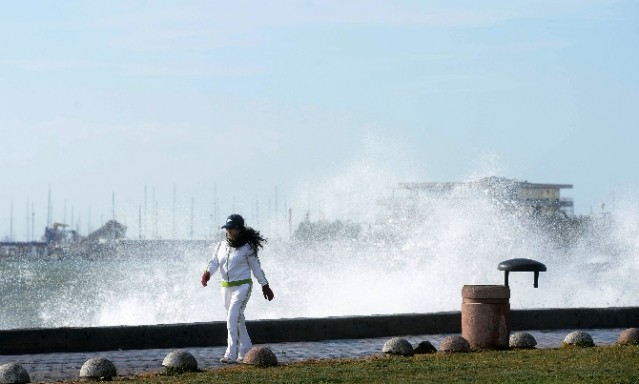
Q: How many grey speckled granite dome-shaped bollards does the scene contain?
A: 6